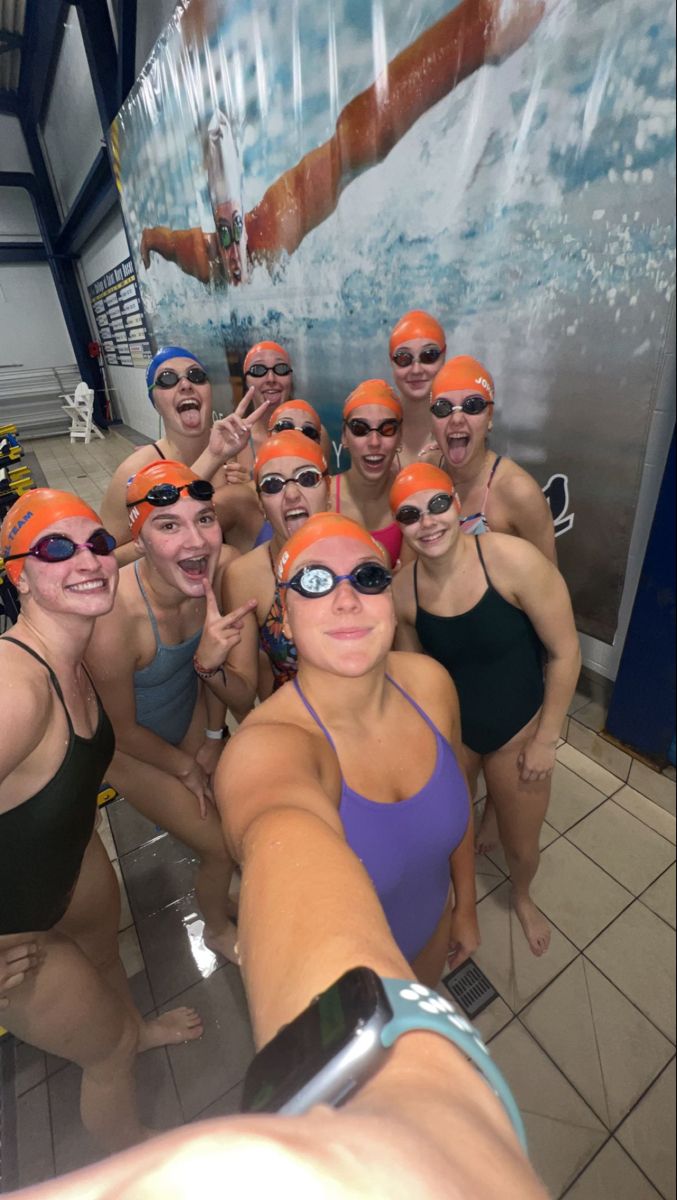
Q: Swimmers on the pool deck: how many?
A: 11